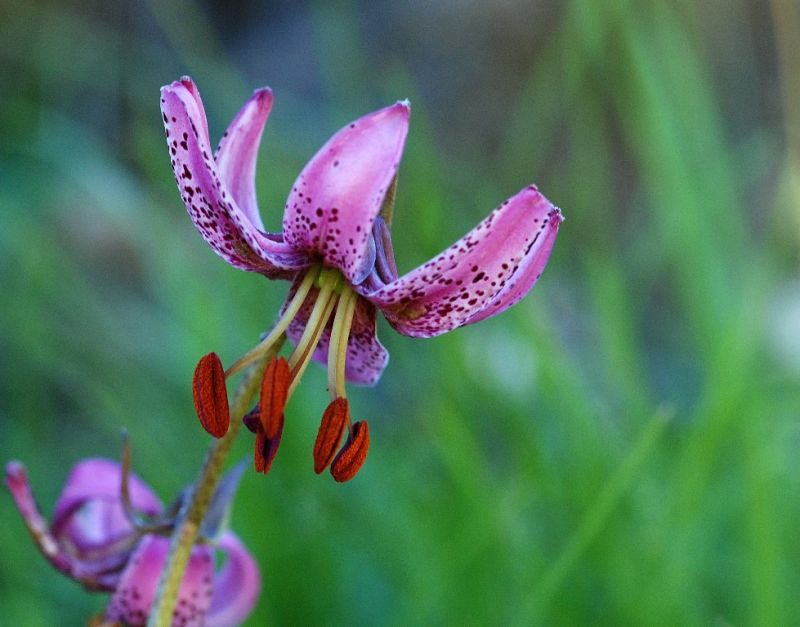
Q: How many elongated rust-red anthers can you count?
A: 5